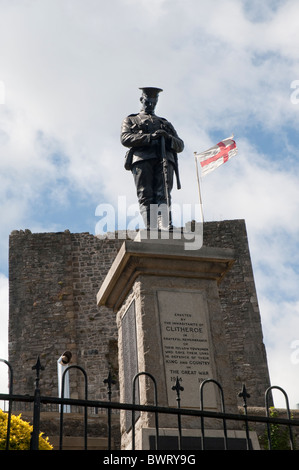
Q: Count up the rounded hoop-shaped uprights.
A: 5